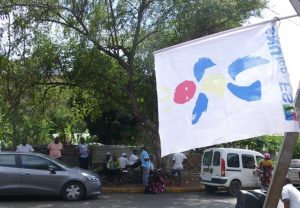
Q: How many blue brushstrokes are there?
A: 4